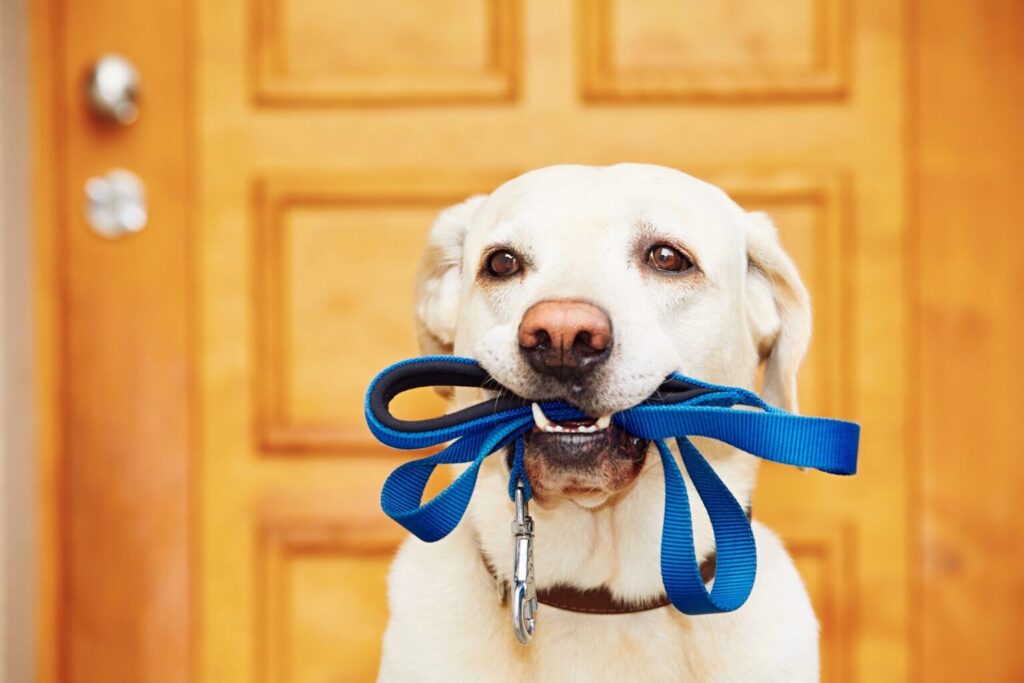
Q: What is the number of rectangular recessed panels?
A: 6